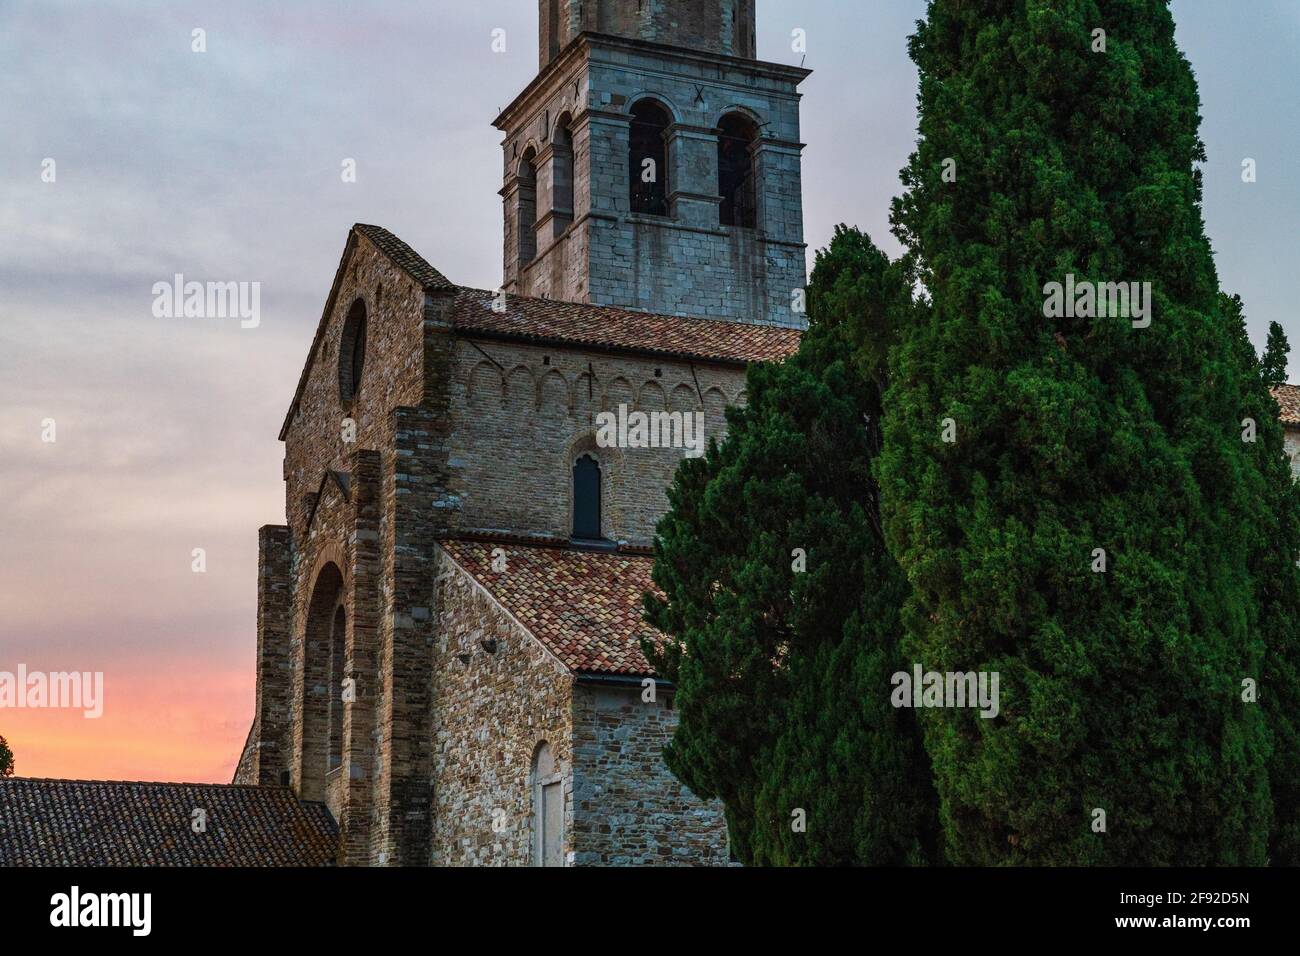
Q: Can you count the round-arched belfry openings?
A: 4